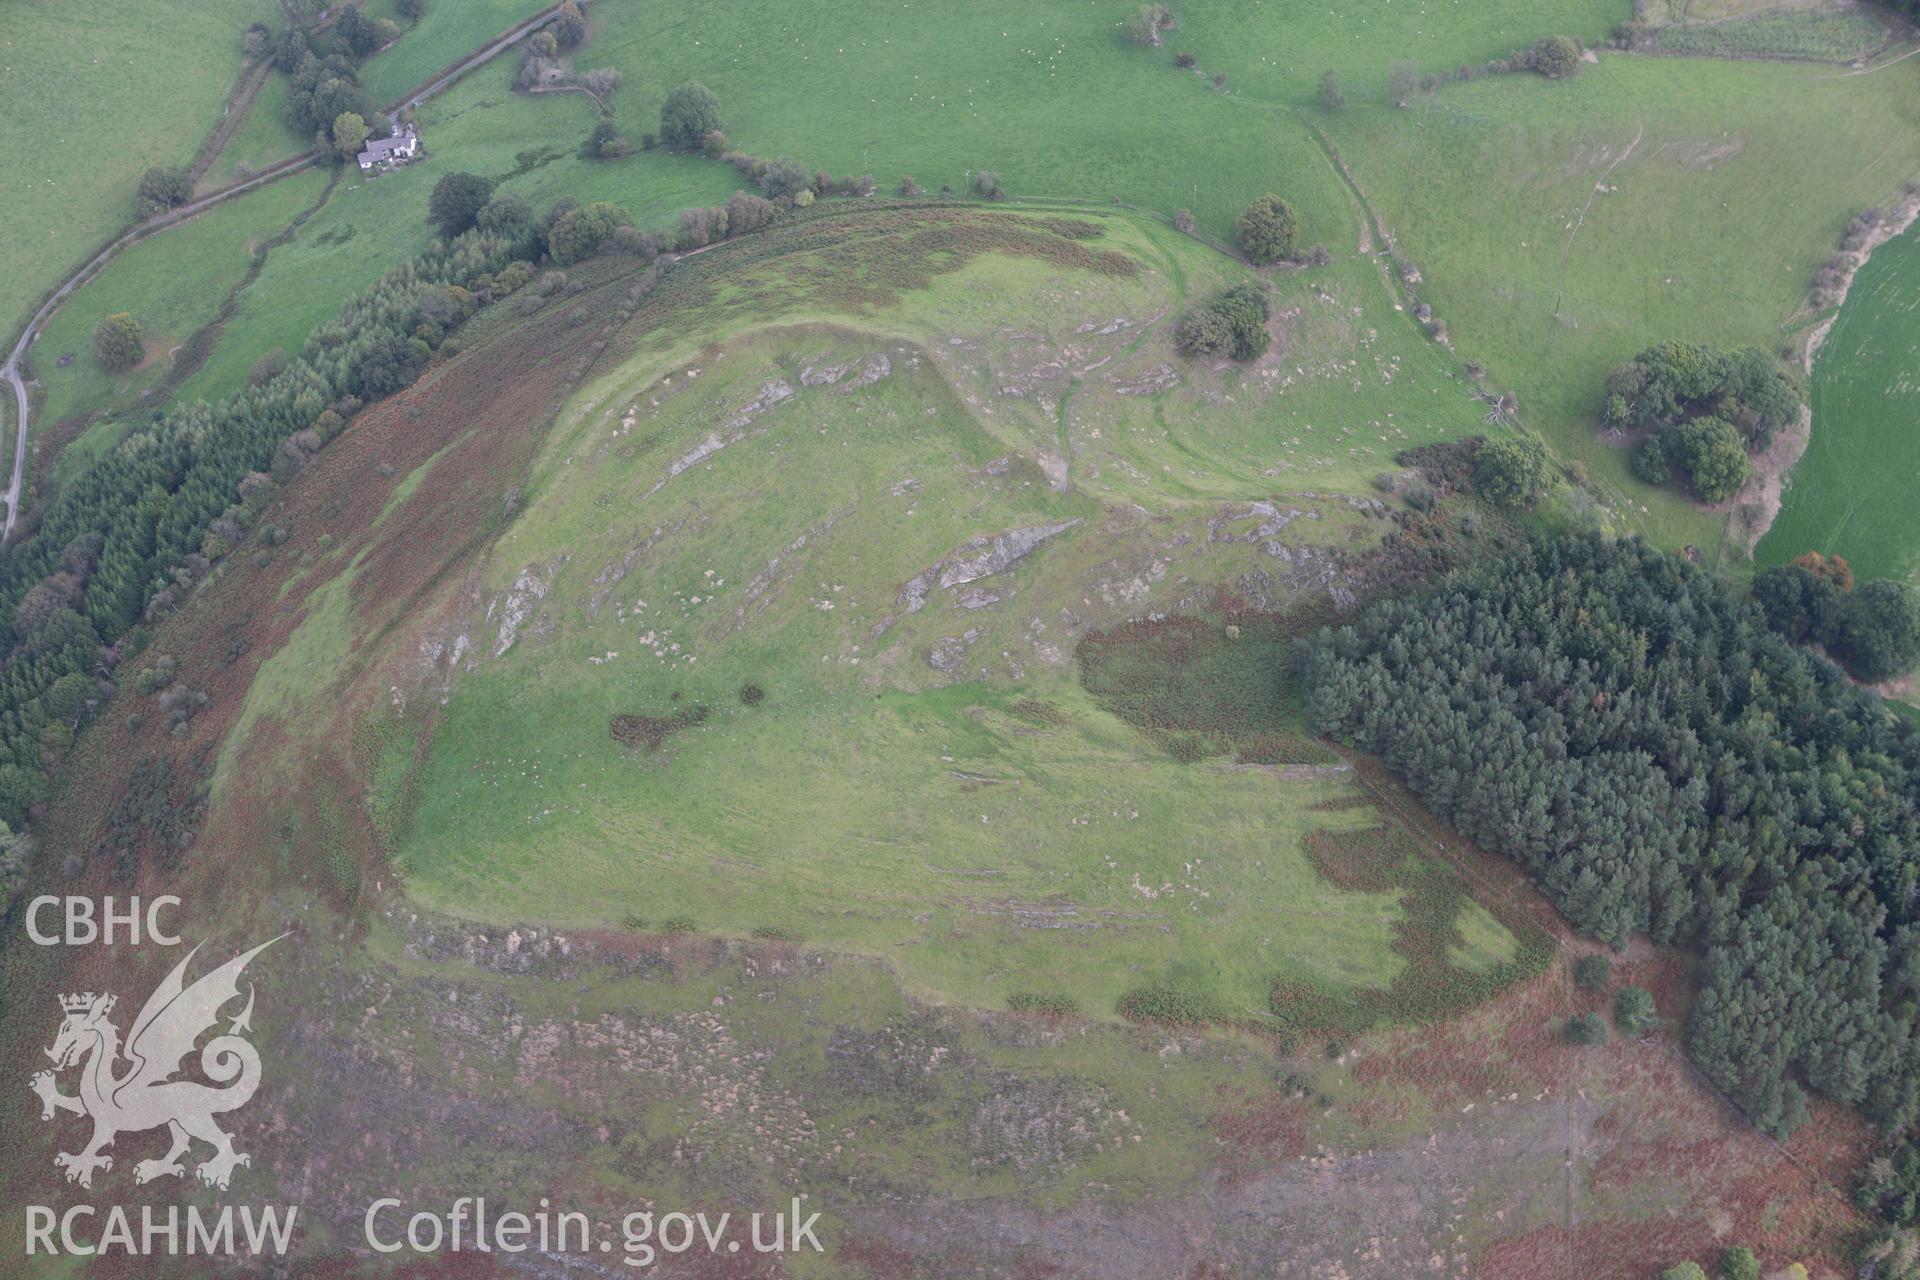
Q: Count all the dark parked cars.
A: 0